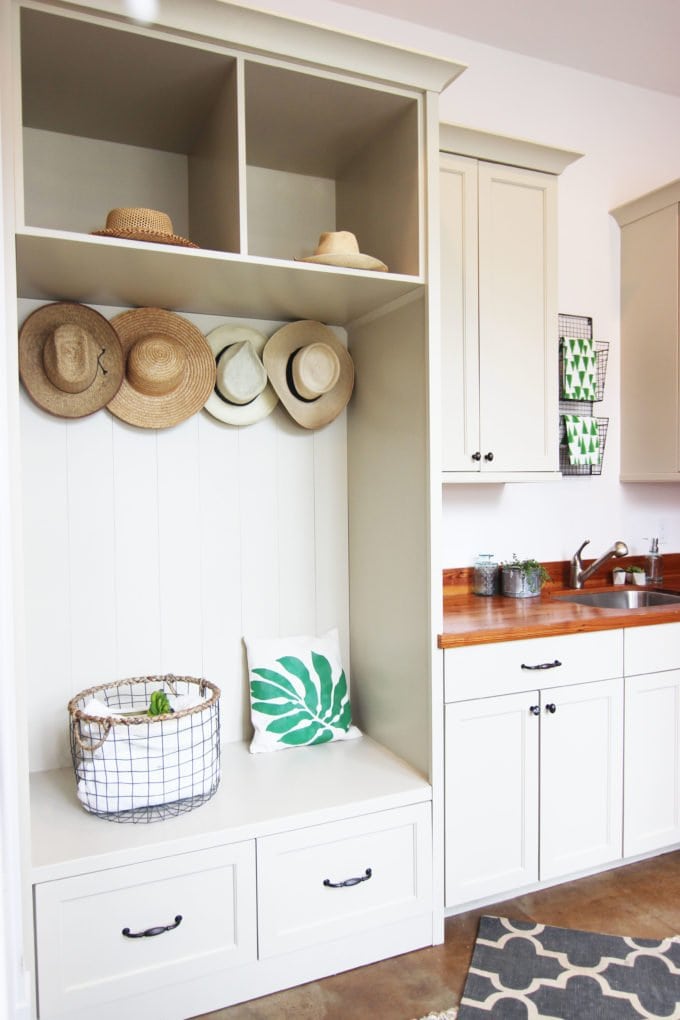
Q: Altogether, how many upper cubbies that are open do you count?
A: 2